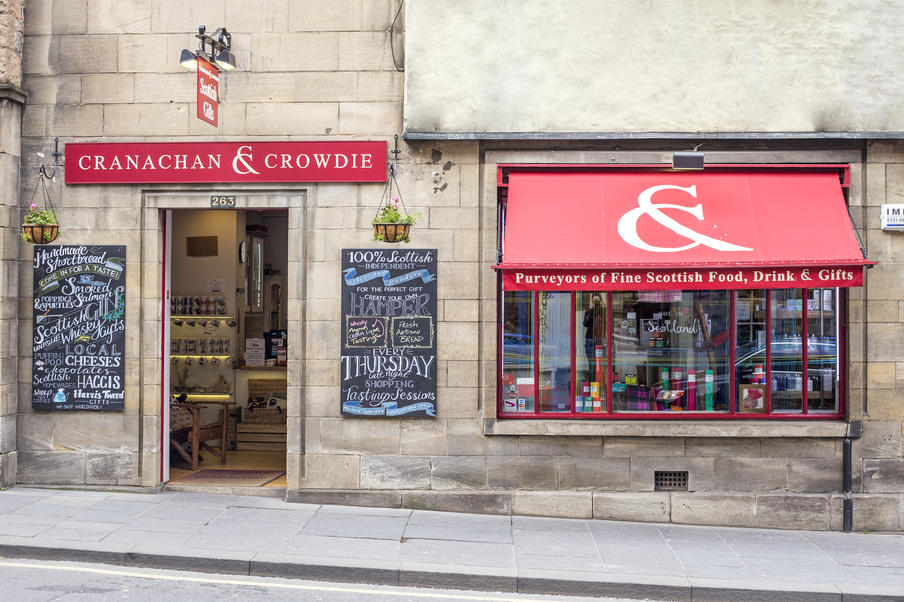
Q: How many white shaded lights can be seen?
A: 2